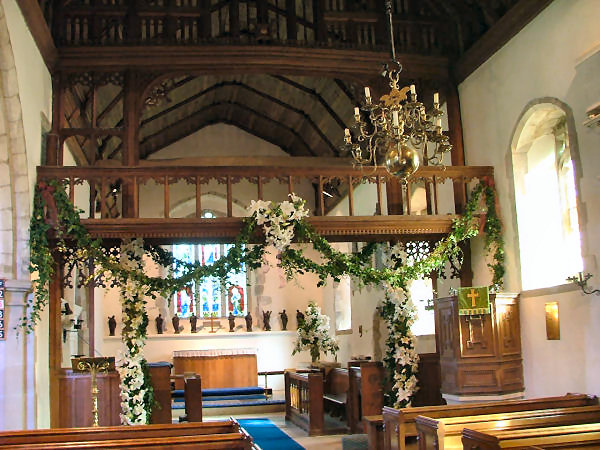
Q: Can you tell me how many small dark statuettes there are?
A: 9